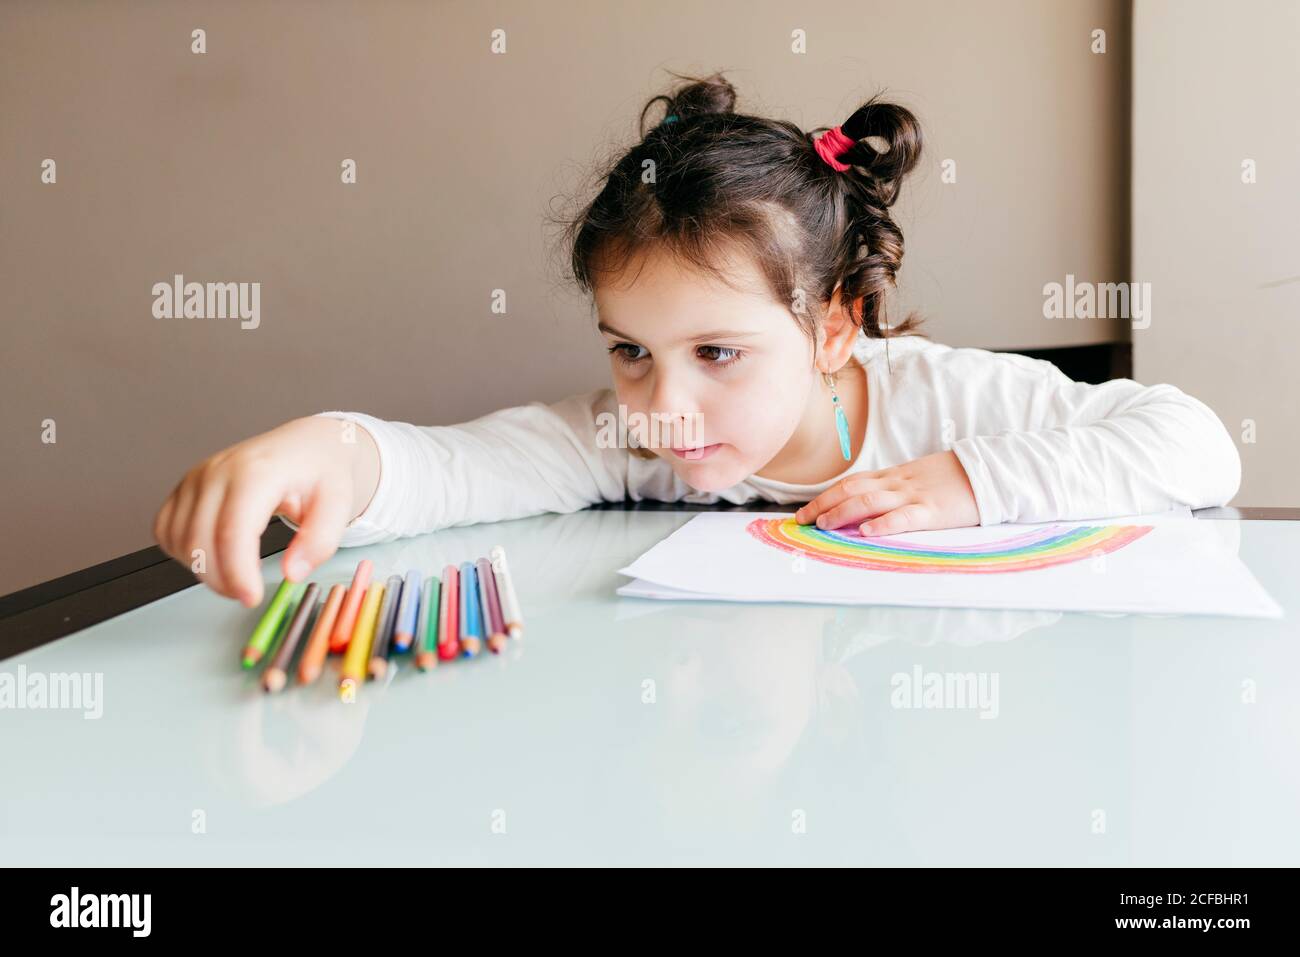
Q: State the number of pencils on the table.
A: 12